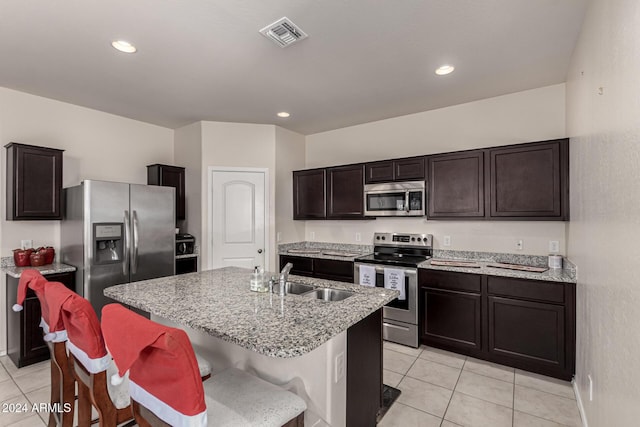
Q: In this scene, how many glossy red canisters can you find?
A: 3